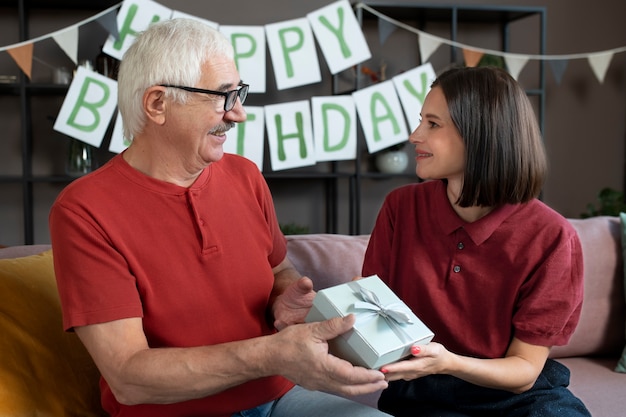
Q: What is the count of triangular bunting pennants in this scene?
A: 9